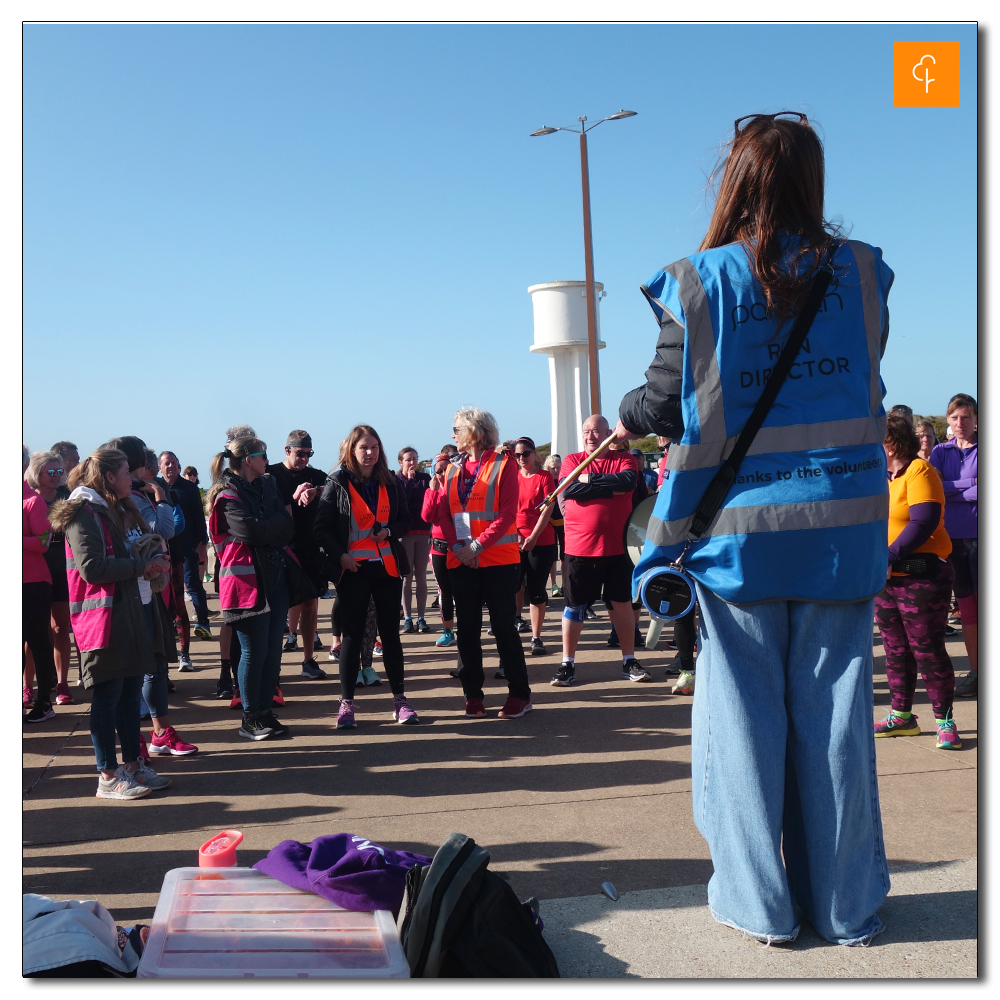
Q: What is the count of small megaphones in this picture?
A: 1